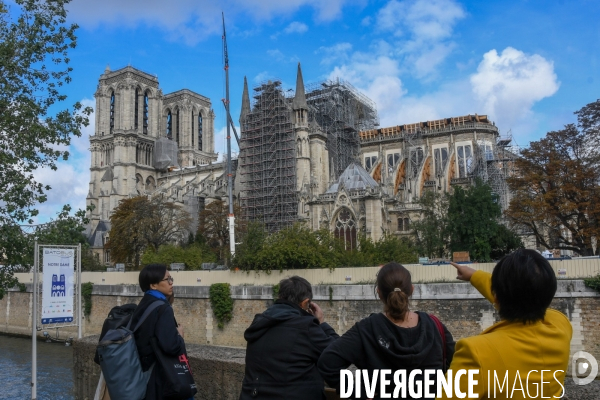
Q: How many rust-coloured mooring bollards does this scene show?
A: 0